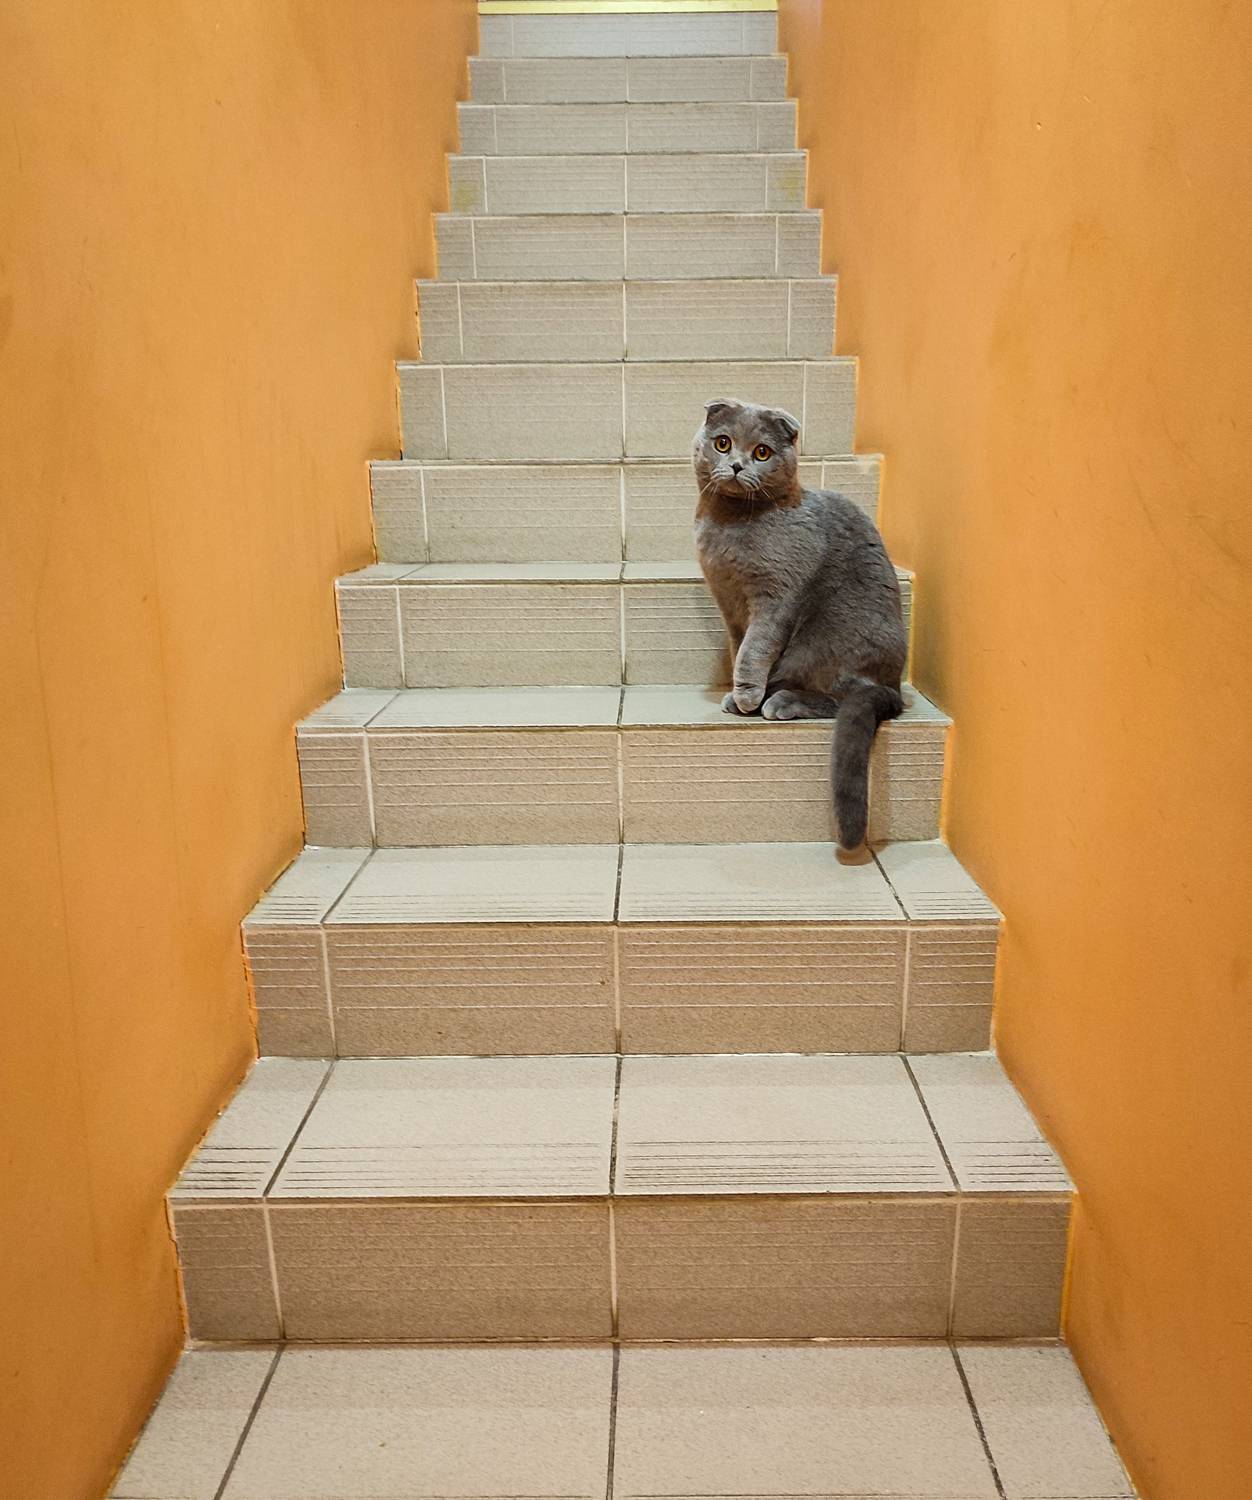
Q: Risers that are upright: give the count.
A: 12